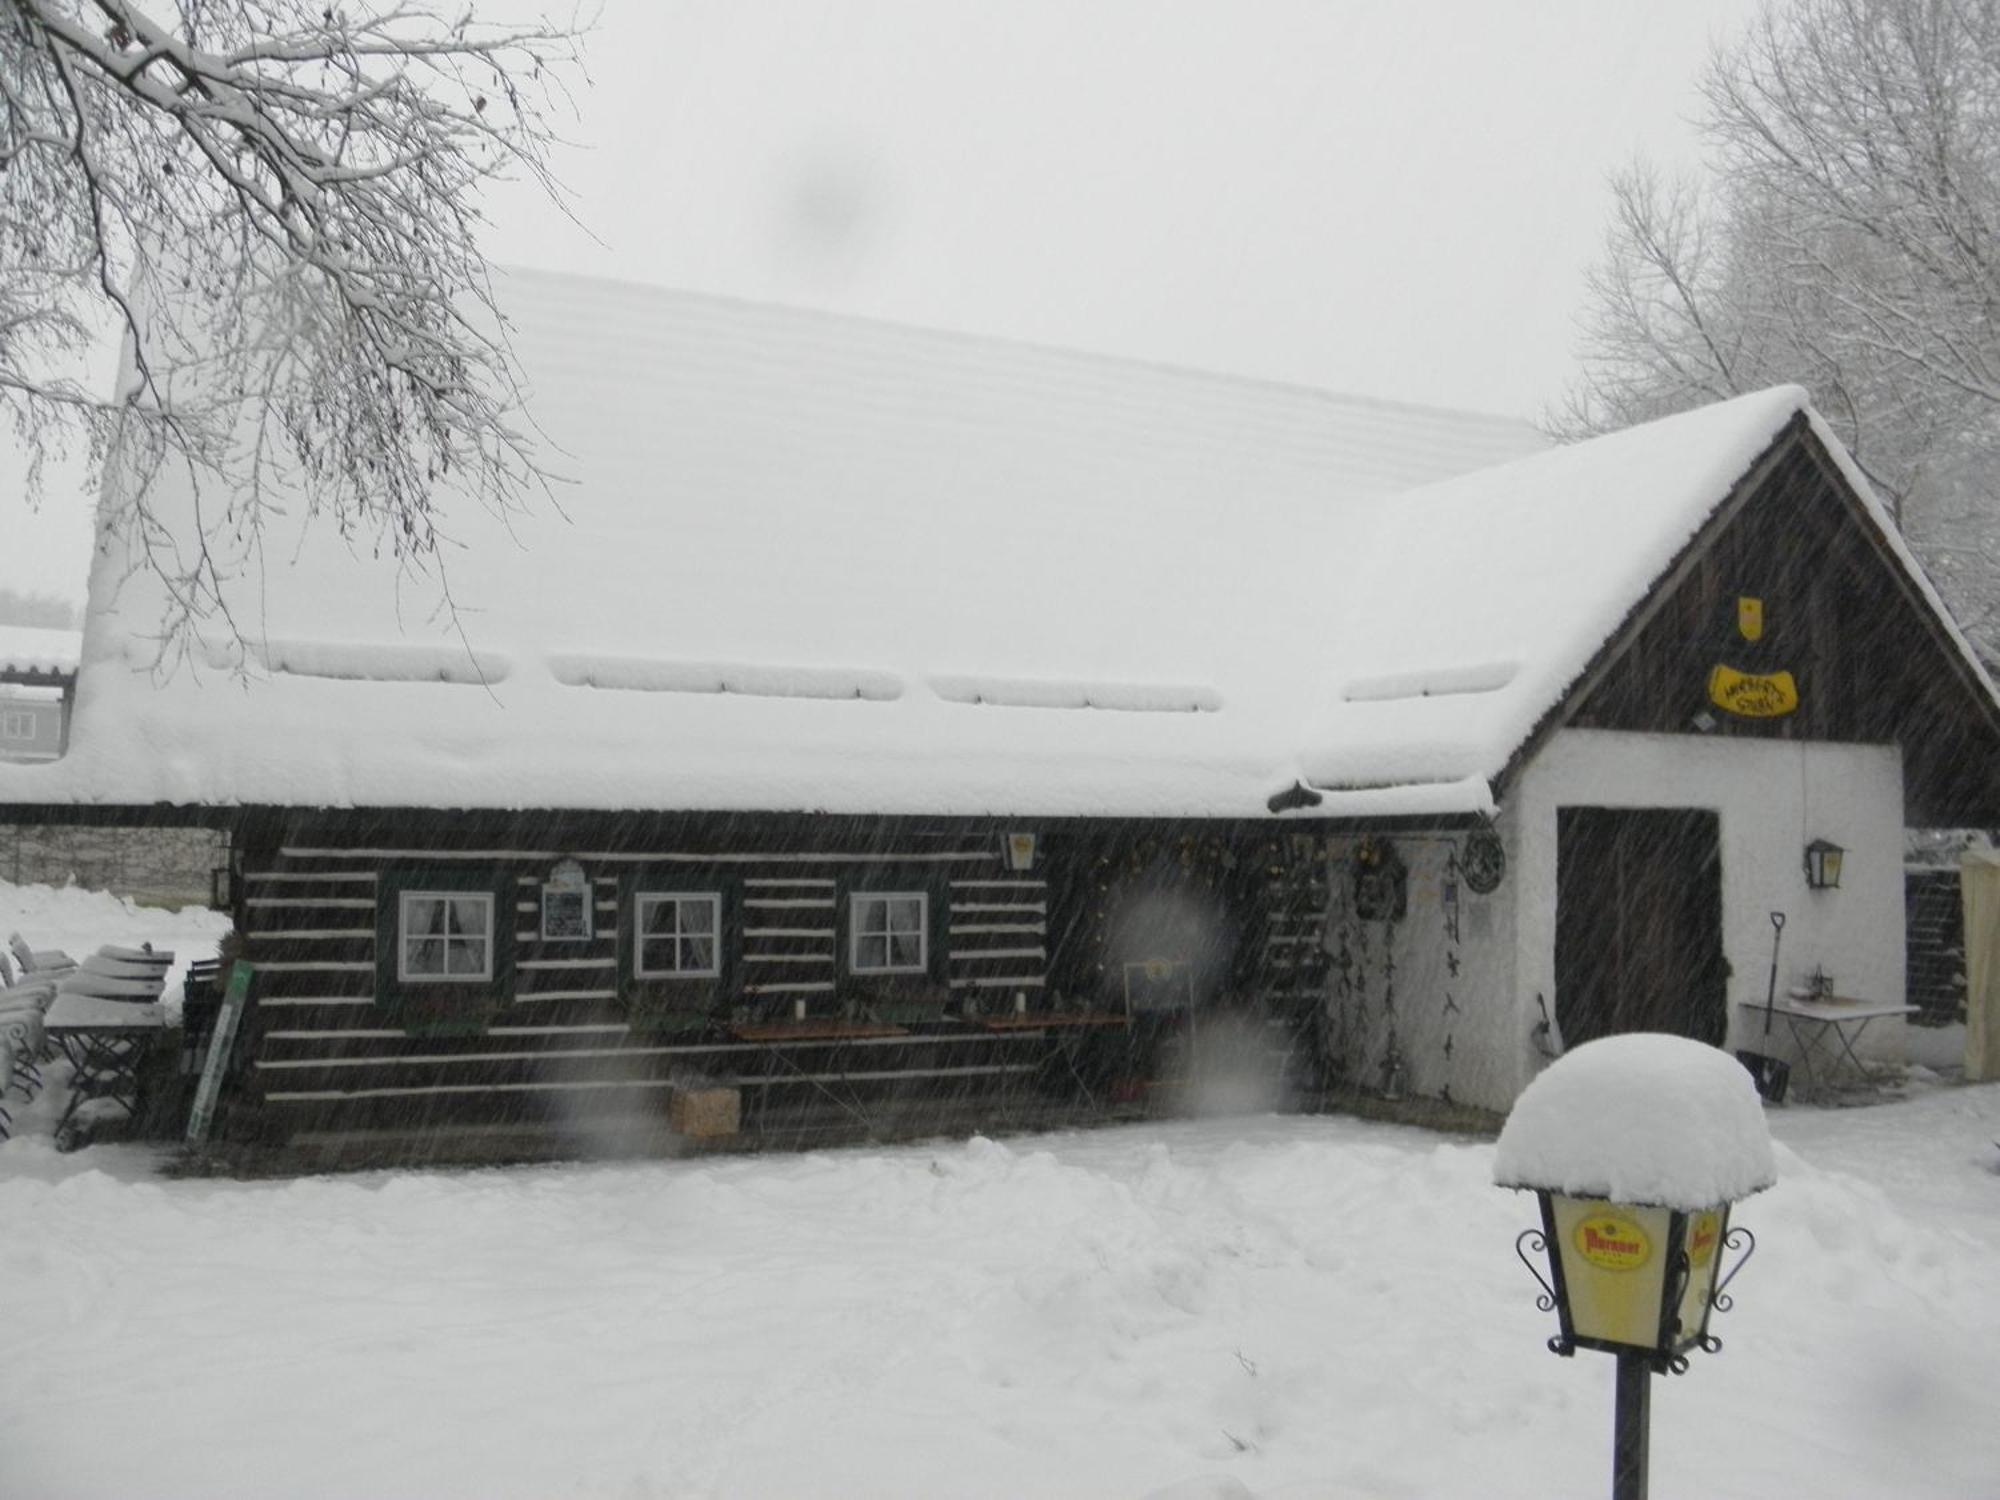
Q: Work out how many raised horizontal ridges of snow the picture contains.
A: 4